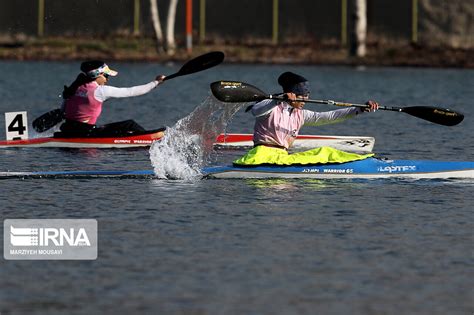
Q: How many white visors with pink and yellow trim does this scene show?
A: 1